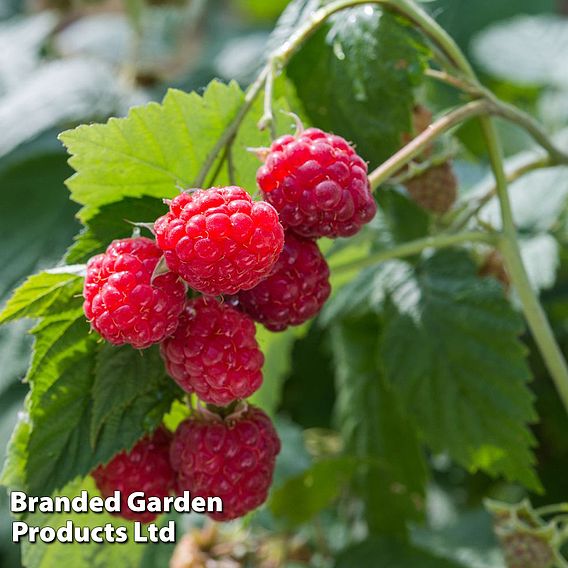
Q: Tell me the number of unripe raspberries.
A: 2